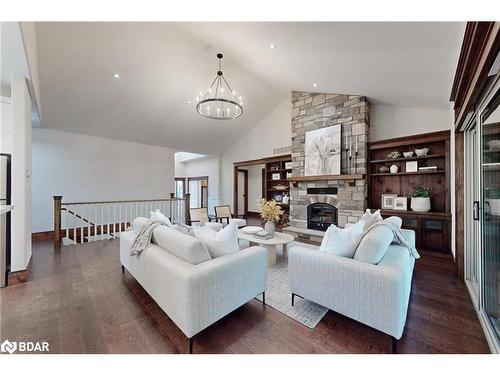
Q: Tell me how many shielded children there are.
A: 0